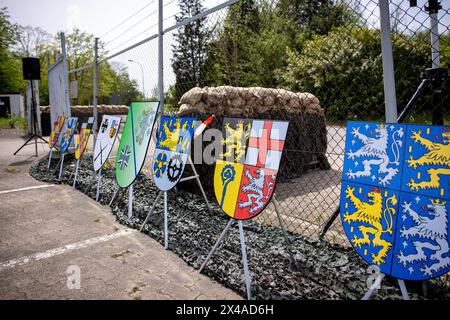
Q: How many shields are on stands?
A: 8